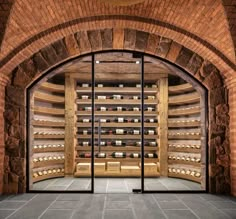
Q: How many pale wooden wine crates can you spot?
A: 5